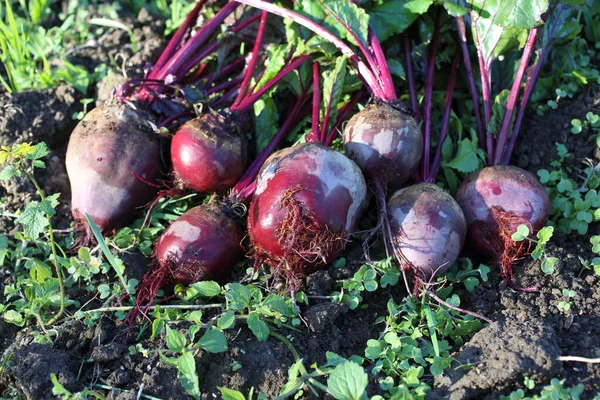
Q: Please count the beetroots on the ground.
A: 7